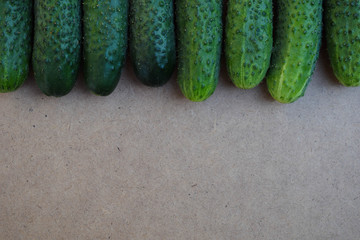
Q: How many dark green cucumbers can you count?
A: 3